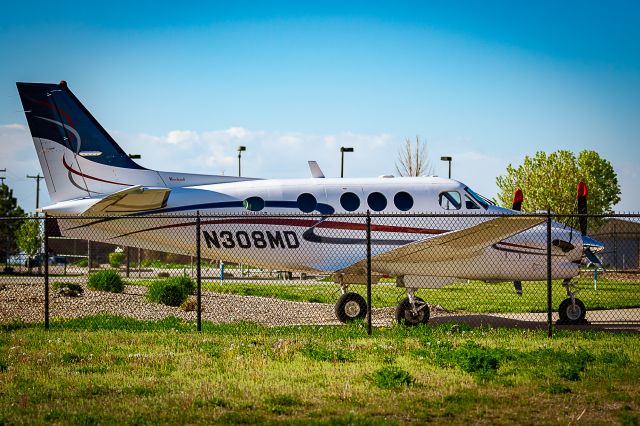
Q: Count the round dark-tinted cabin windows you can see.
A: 5